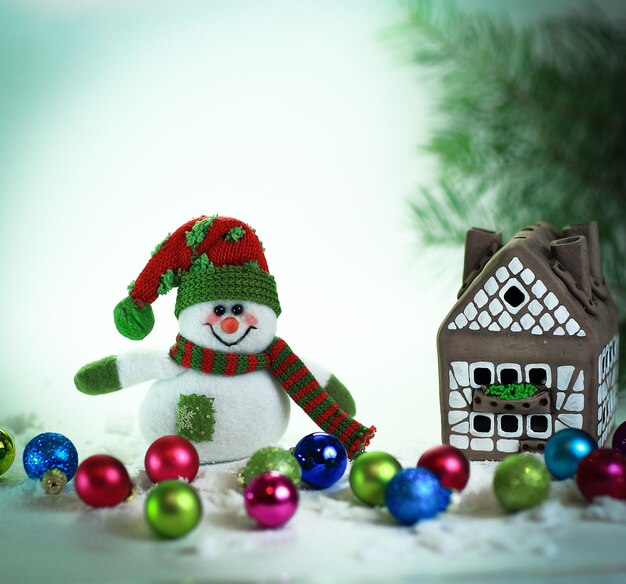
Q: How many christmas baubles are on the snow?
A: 15